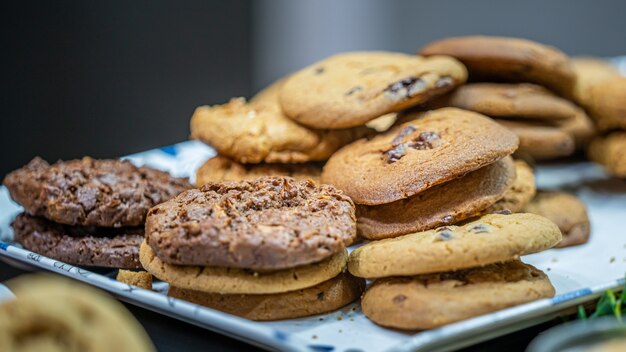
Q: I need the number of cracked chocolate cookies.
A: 3